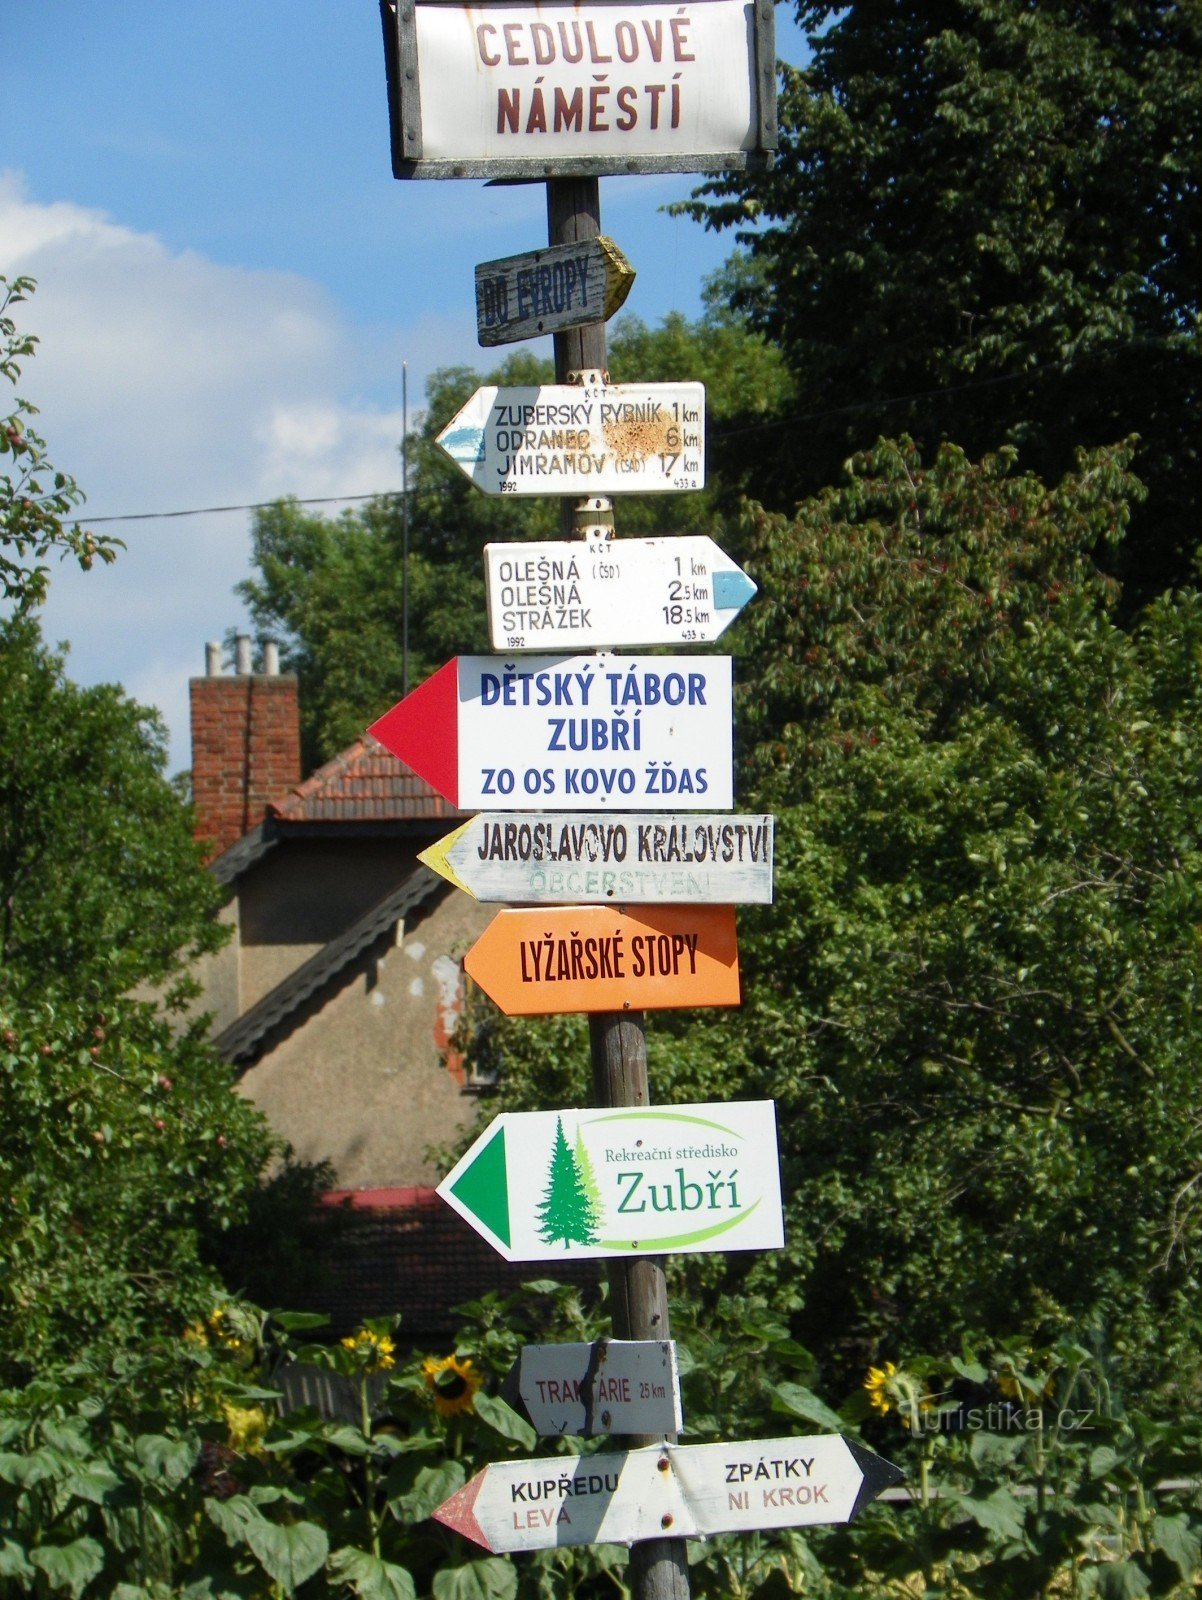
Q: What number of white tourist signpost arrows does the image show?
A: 2